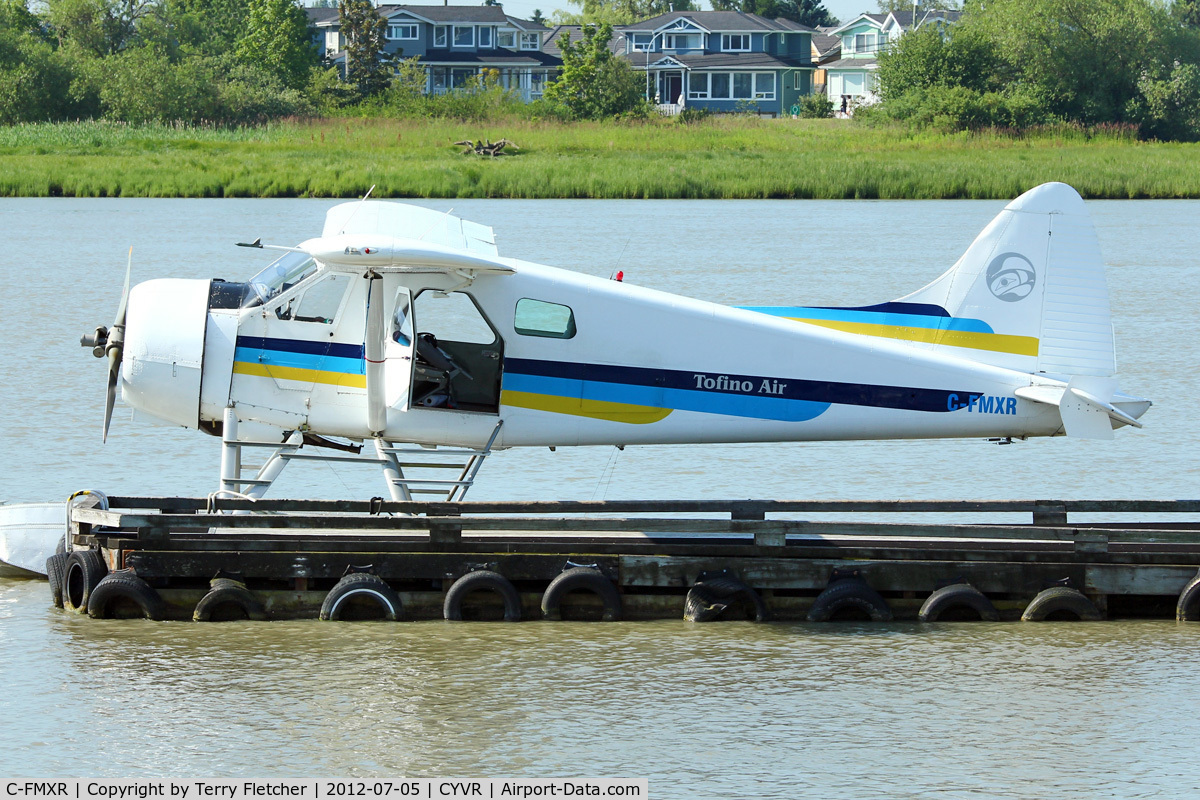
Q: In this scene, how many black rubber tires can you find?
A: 13